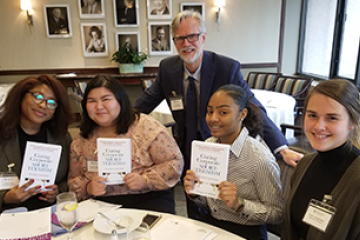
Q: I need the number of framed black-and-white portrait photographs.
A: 8